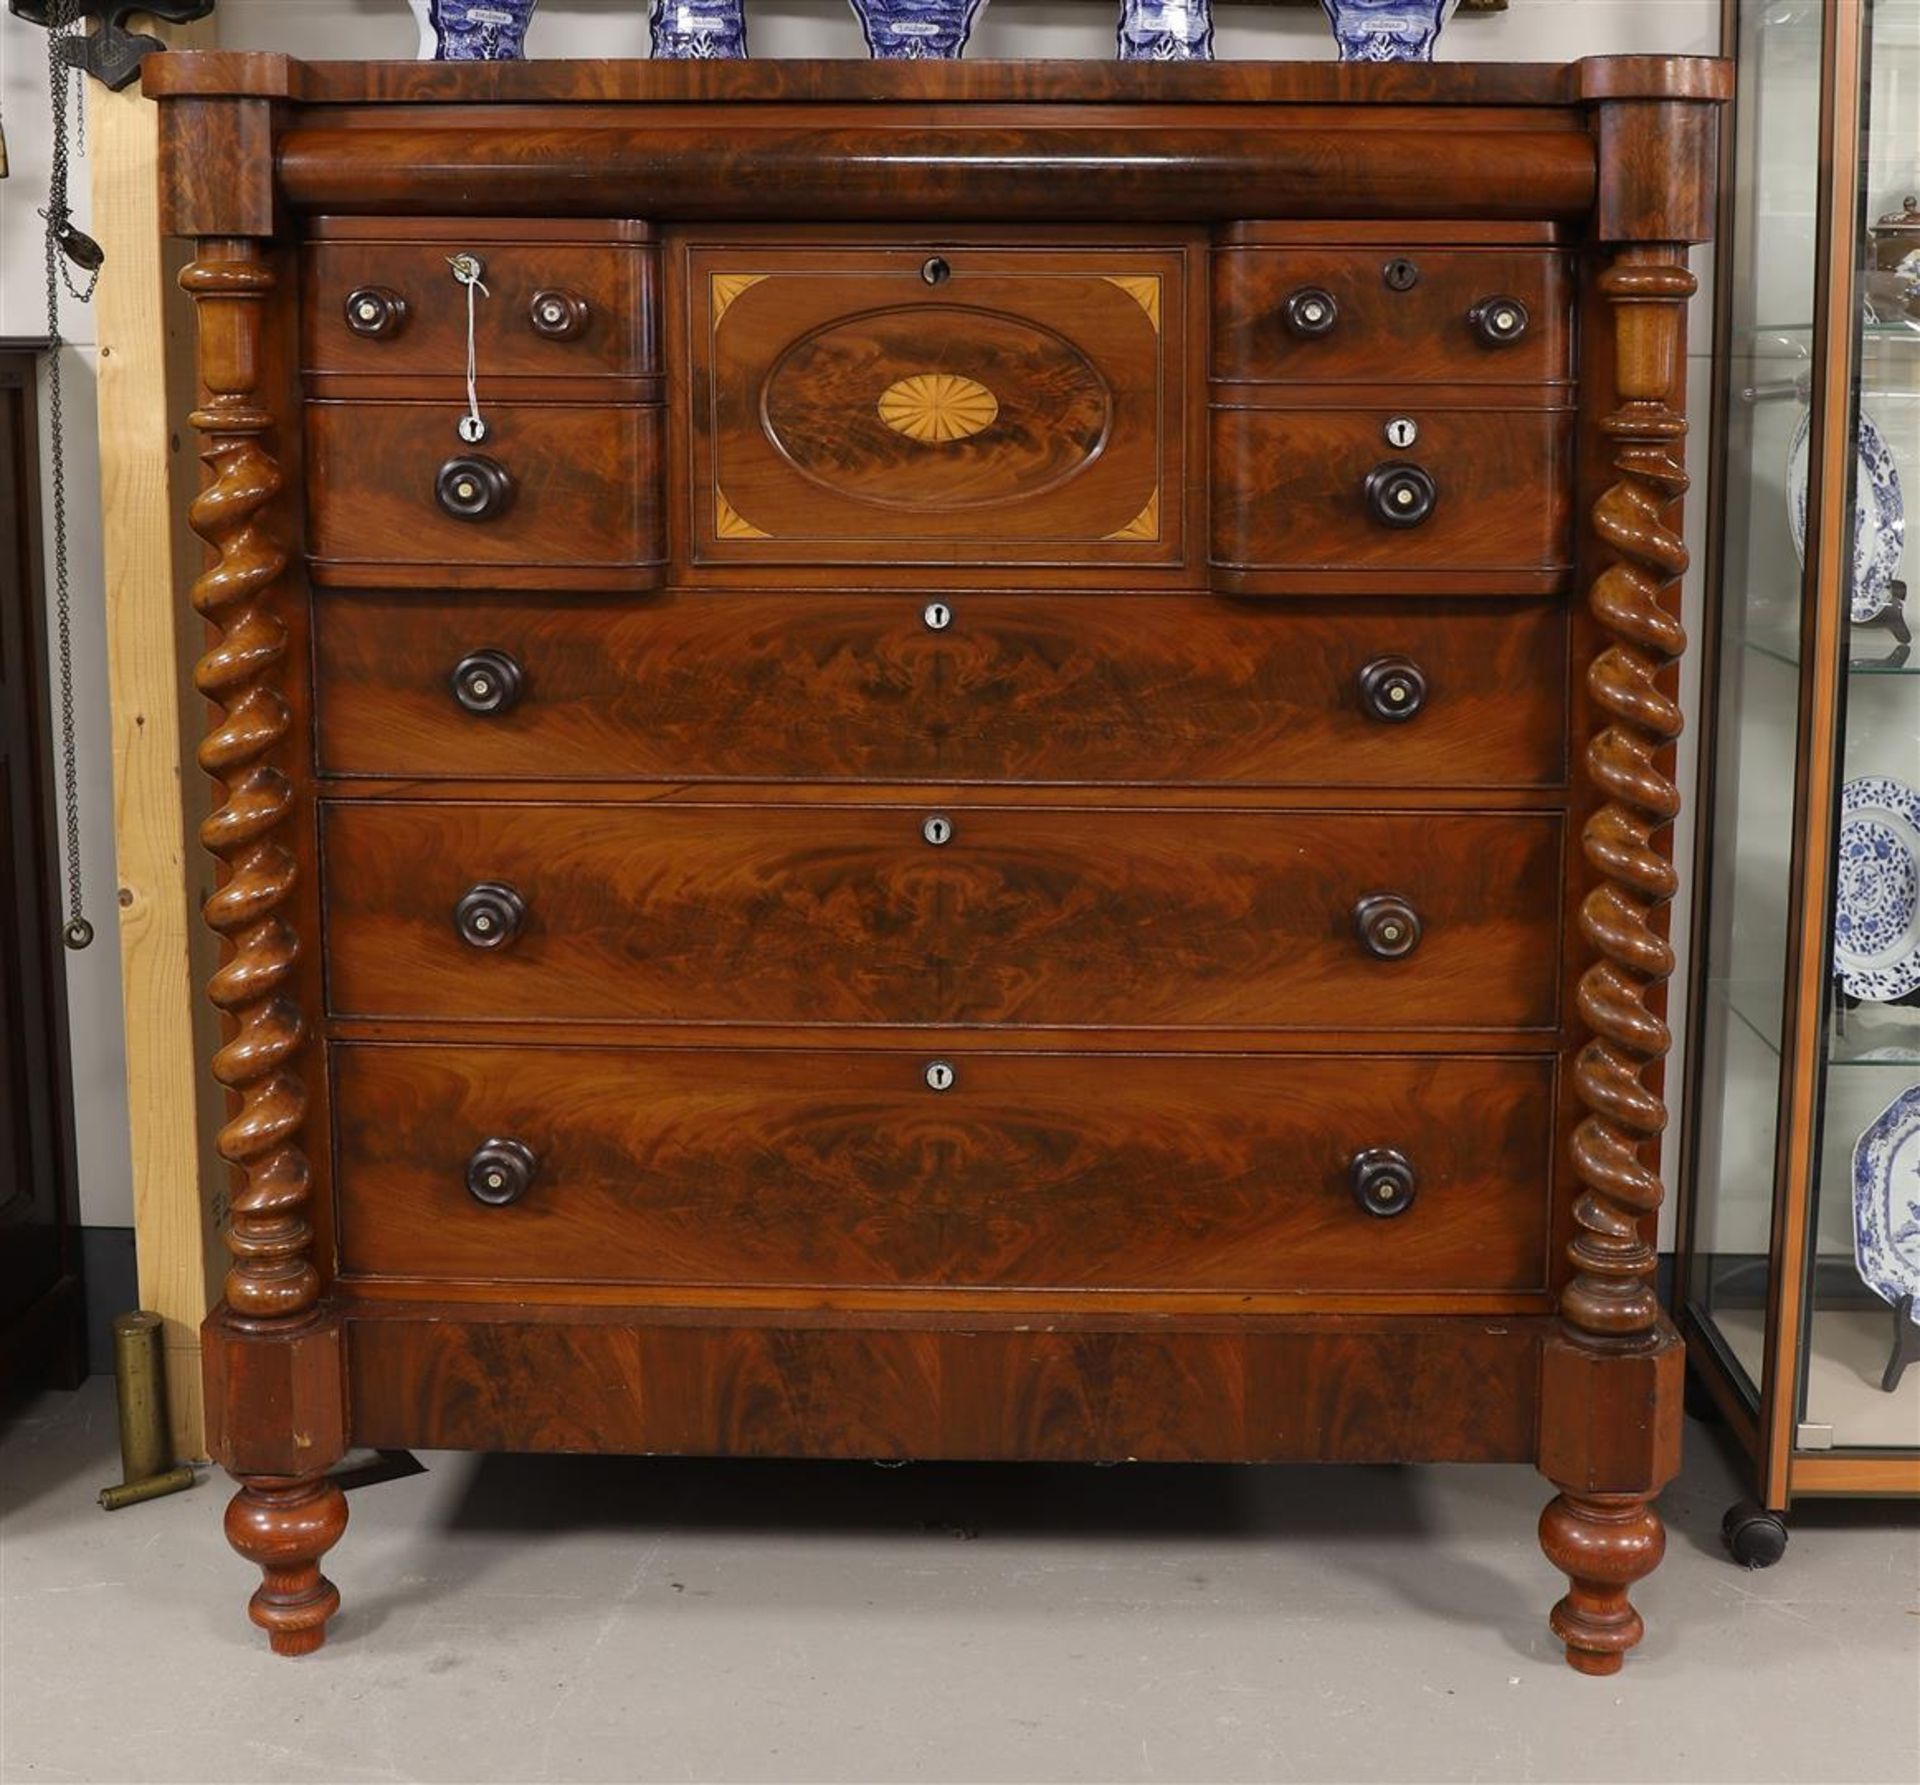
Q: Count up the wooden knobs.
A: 12